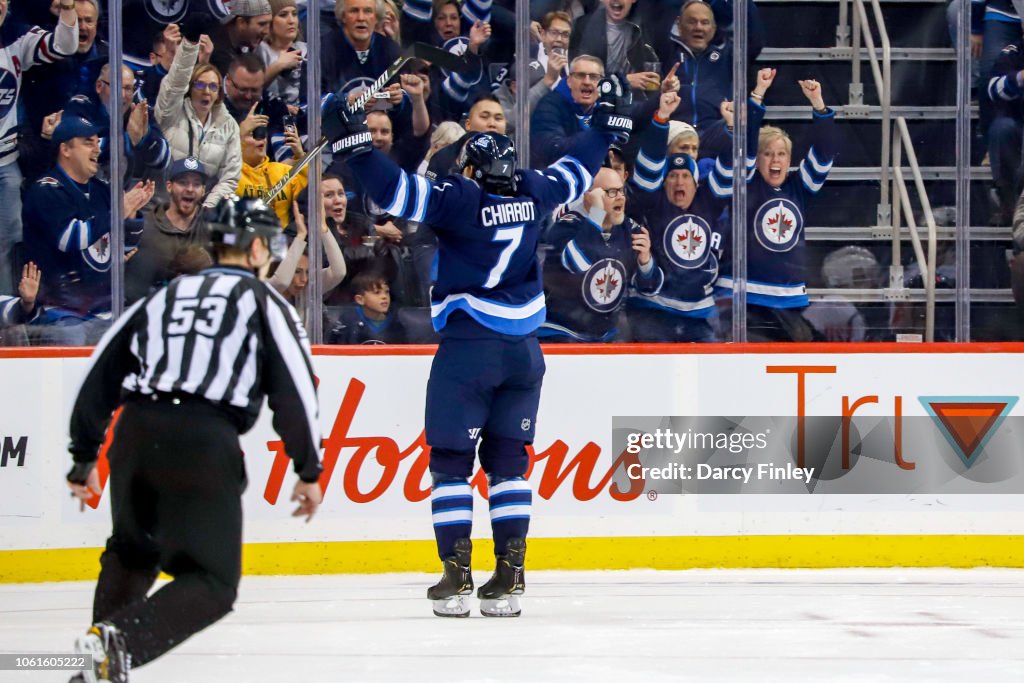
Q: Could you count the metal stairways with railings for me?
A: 1